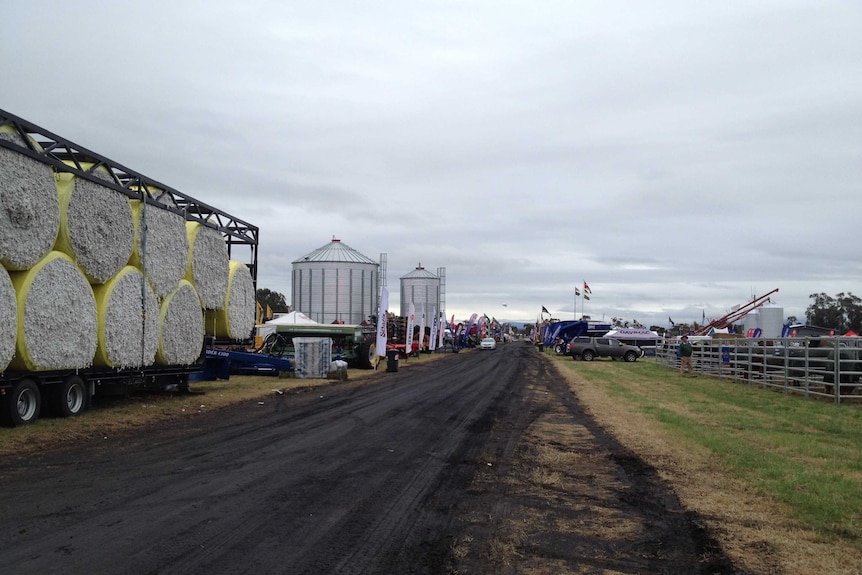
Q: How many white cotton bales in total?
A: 9